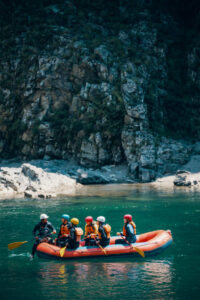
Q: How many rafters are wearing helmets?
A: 6